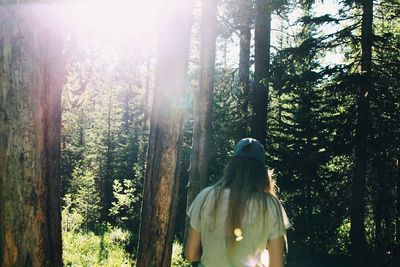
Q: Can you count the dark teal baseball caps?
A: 1